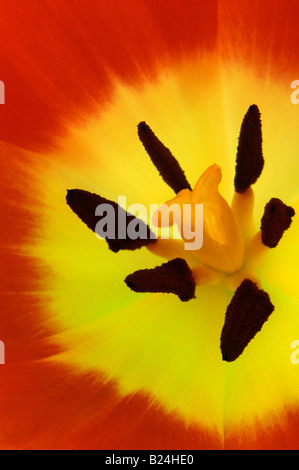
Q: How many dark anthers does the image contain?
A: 6